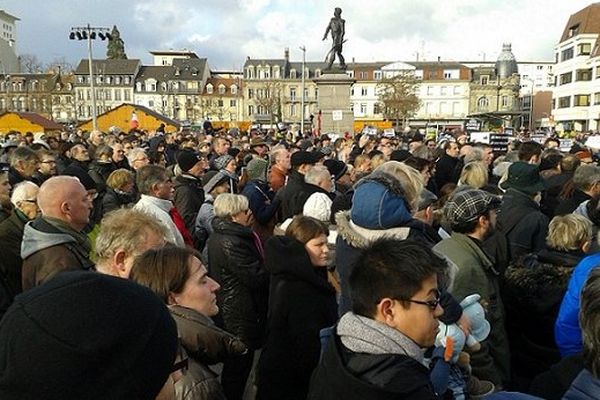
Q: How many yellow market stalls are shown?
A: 2